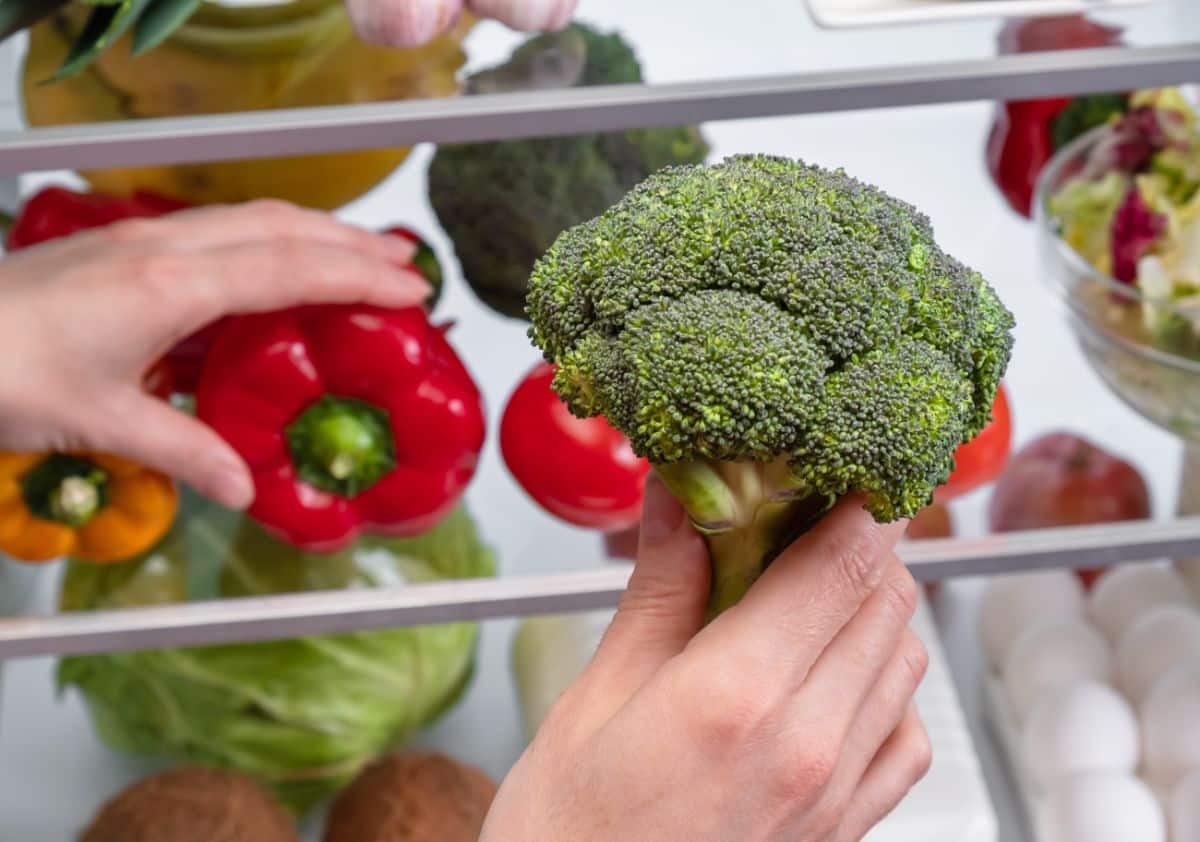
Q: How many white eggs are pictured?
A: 8